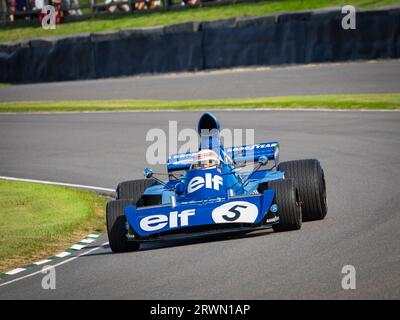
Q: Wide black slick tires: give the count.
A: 4